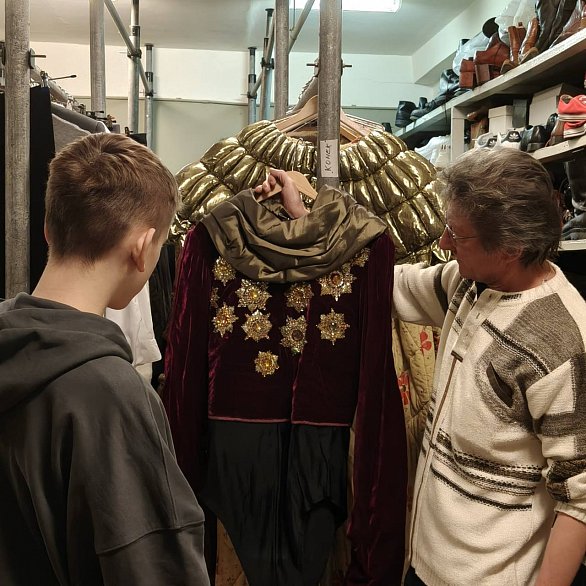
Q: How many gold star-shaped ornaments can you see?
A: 11